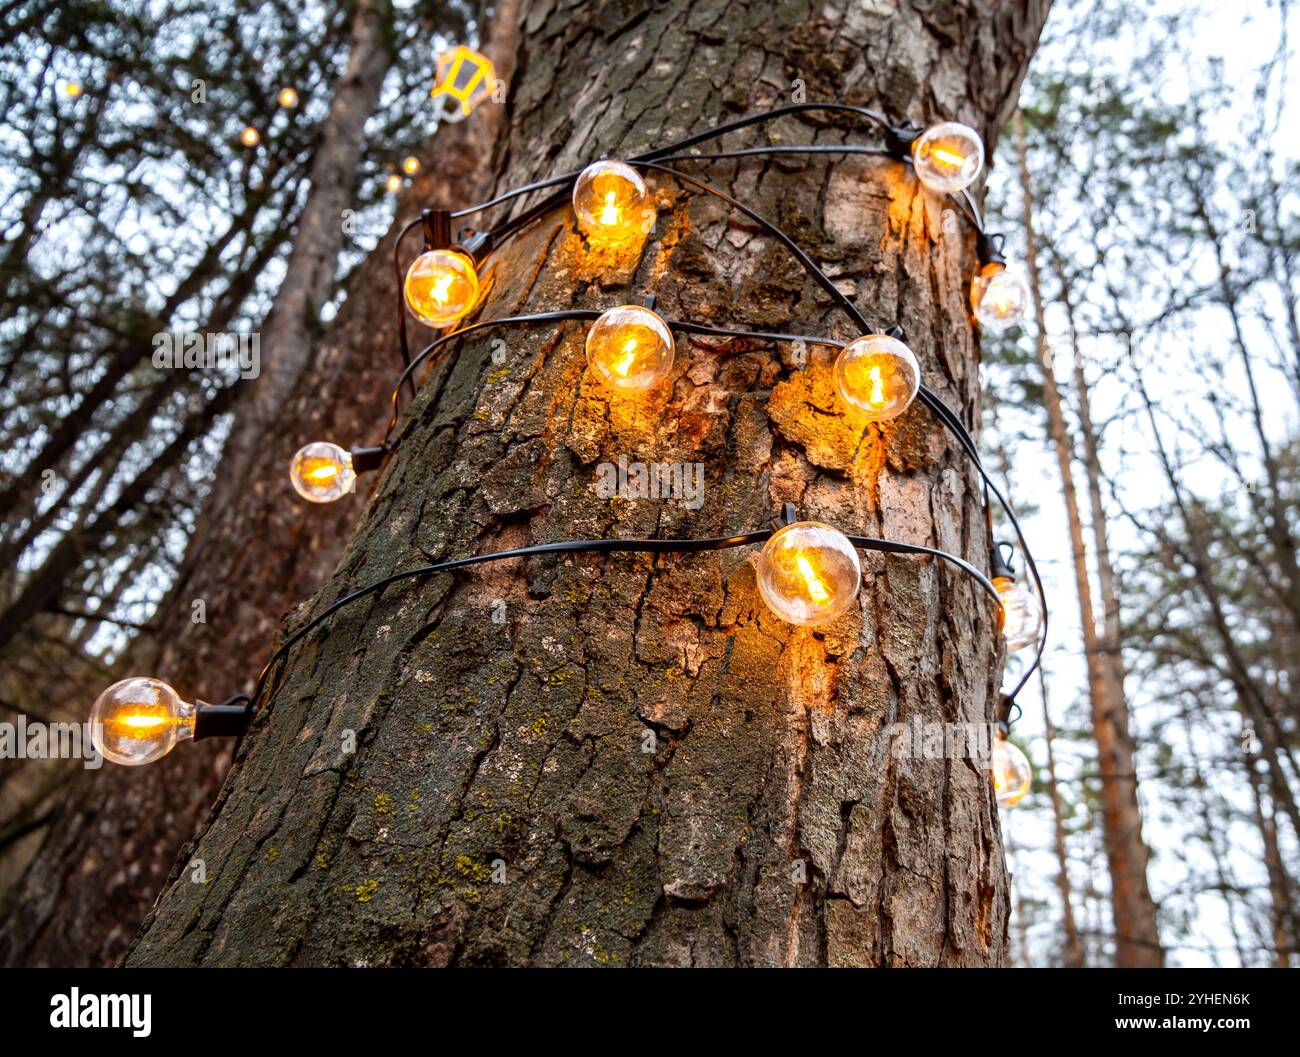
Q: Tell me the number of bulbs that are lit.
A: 11